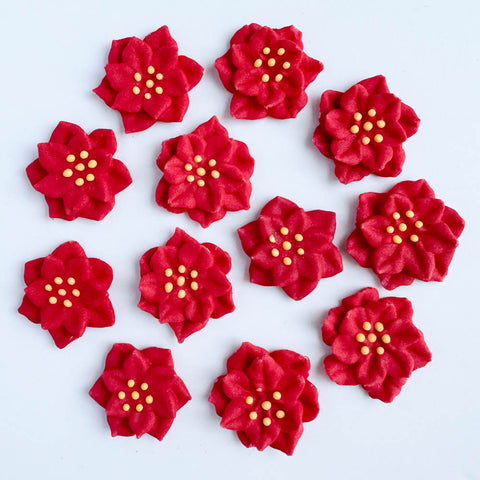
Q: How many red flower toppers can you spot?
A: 12